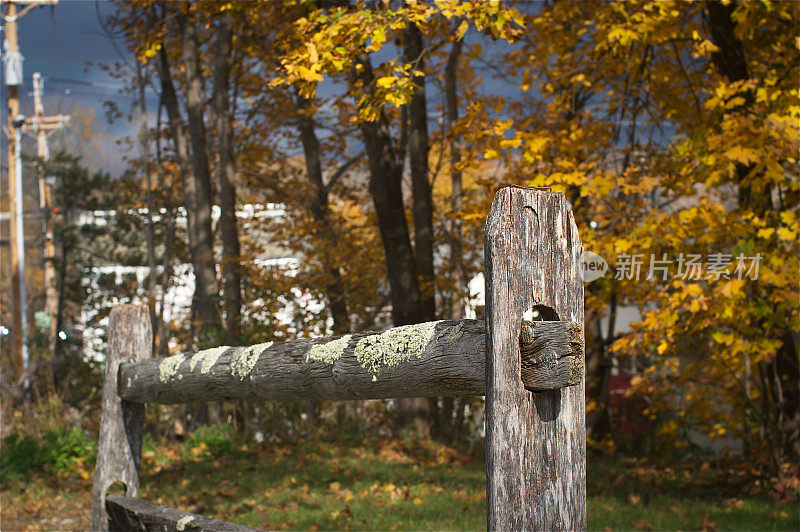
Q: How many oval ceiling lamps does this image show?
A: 0